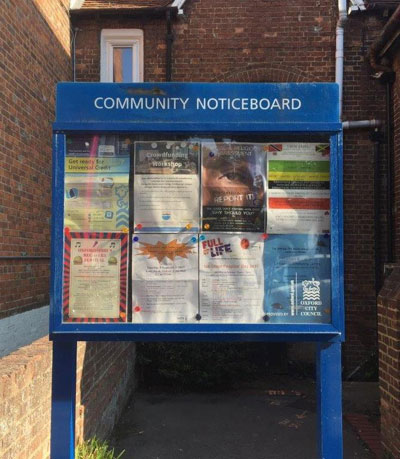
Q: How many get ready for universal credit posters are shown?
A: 1